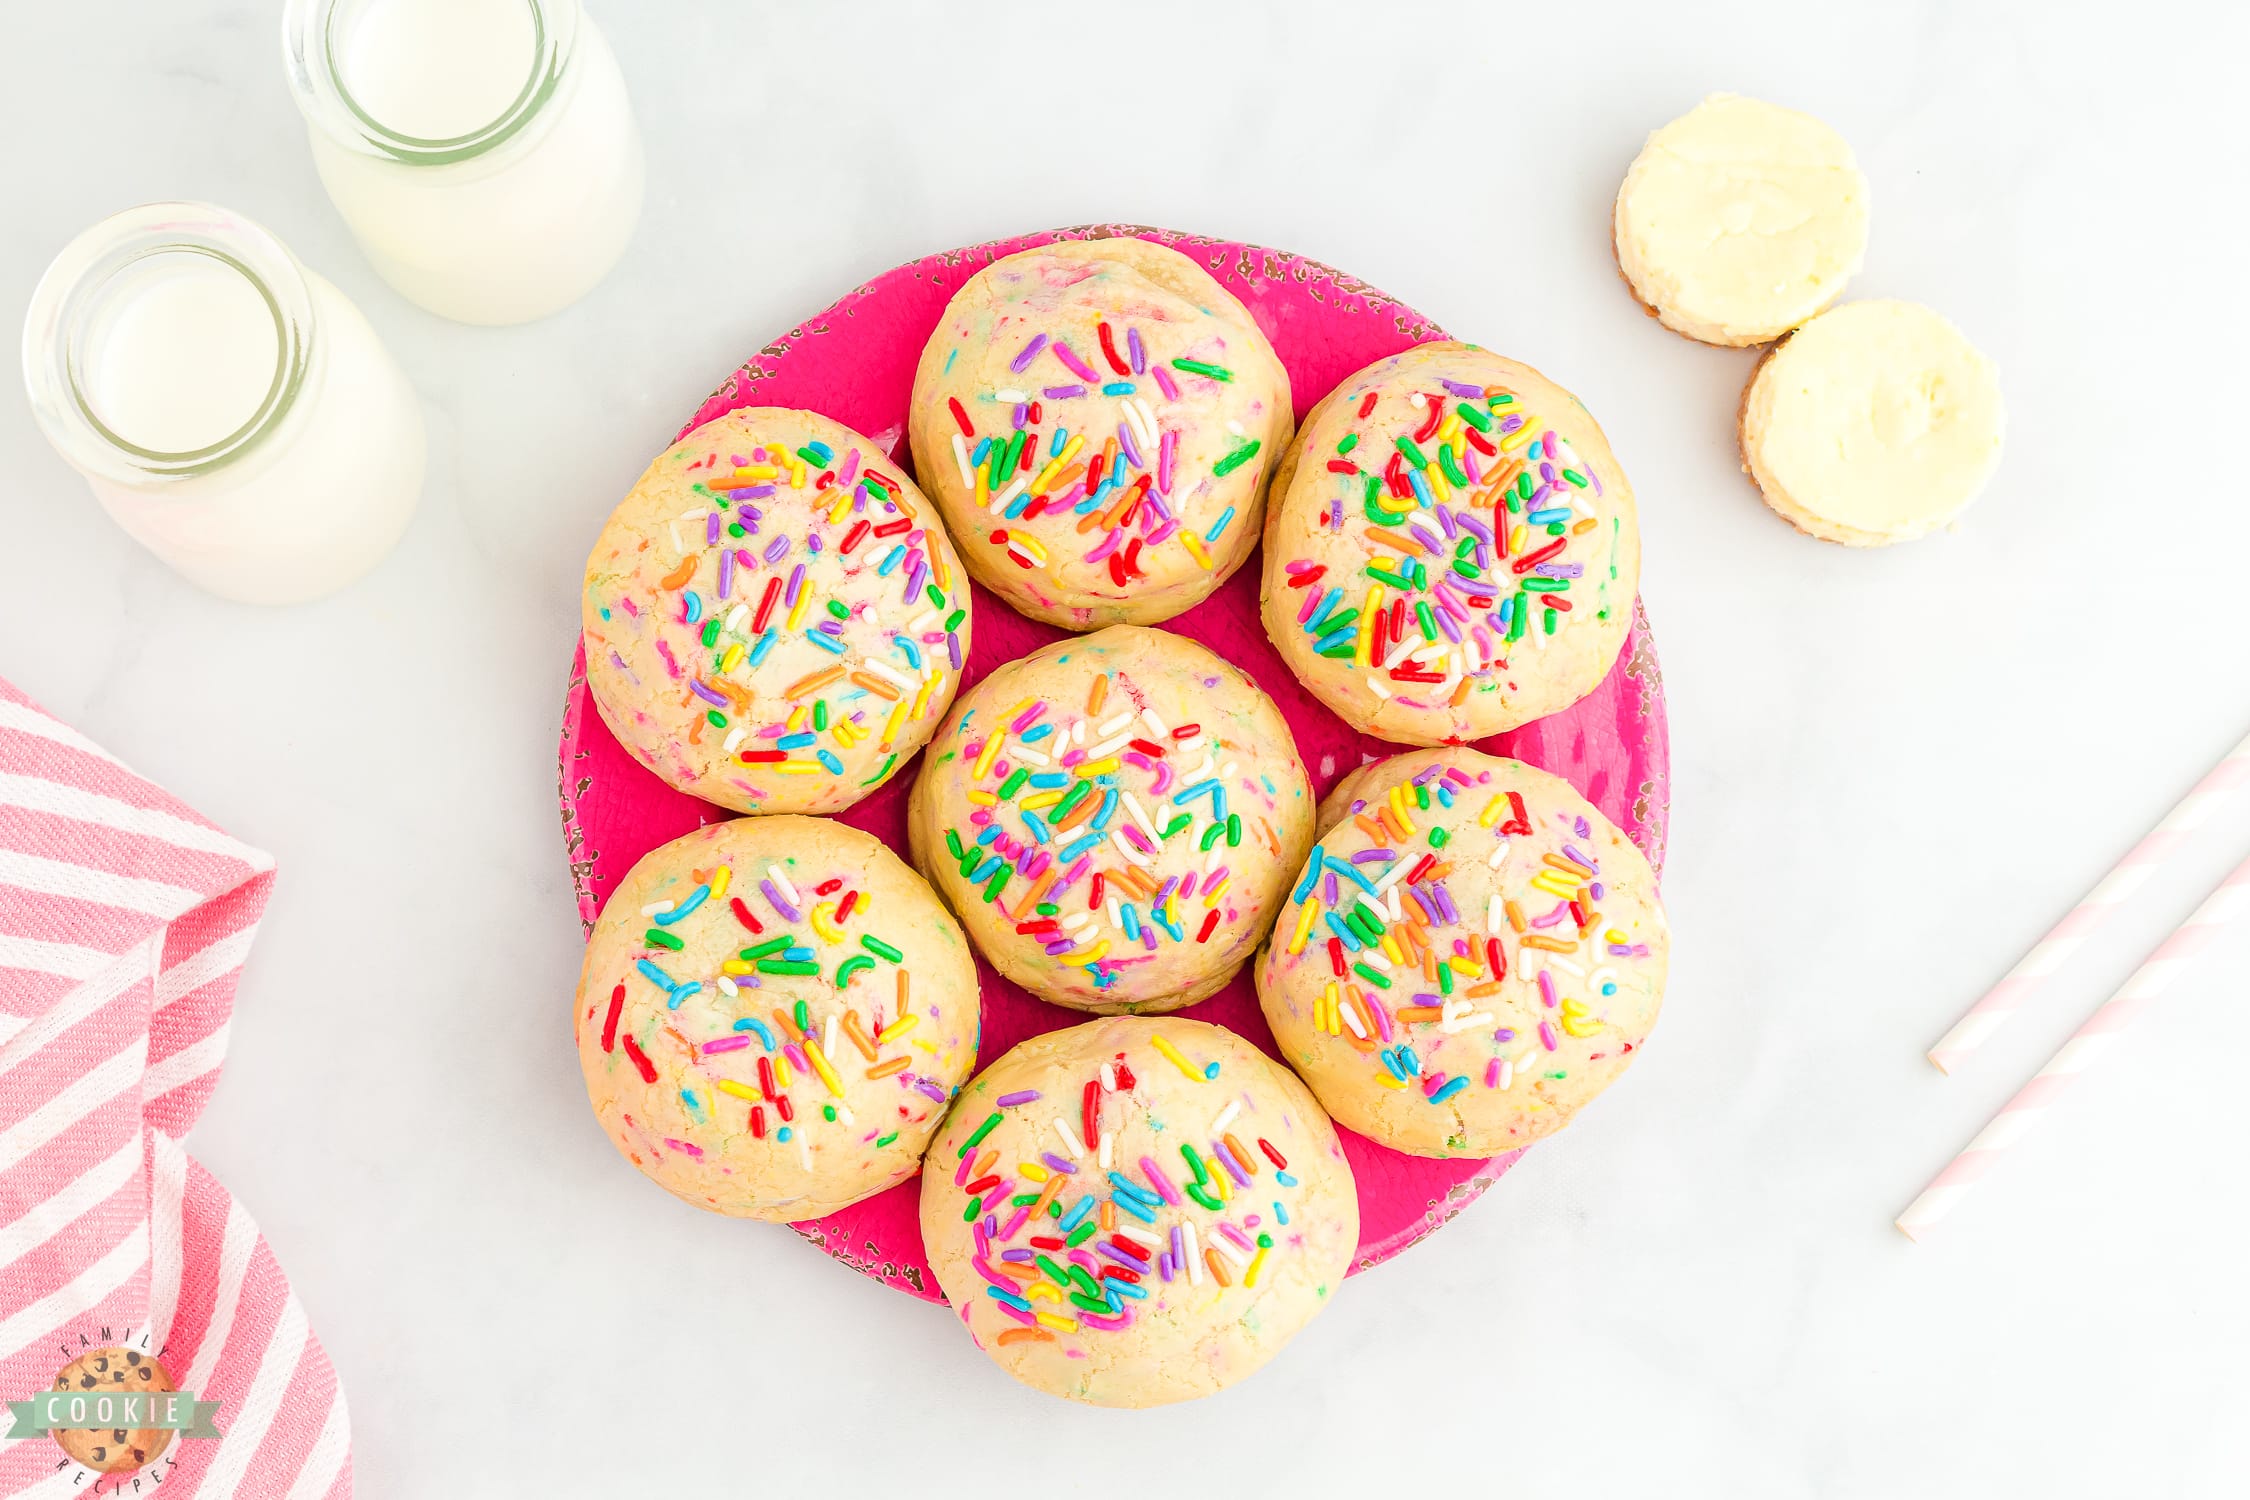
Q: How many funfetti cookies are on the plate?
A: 7